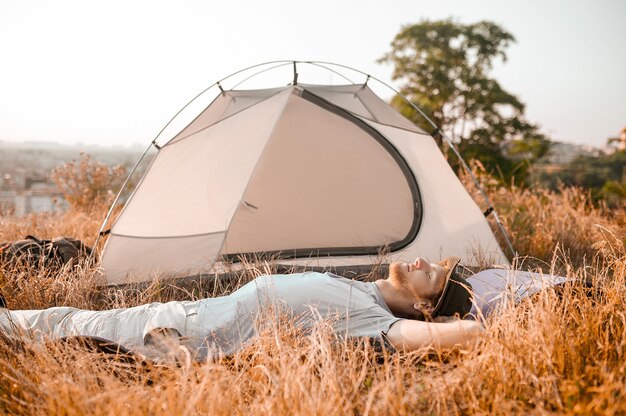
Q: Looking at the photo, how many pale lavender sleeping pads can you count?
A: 1